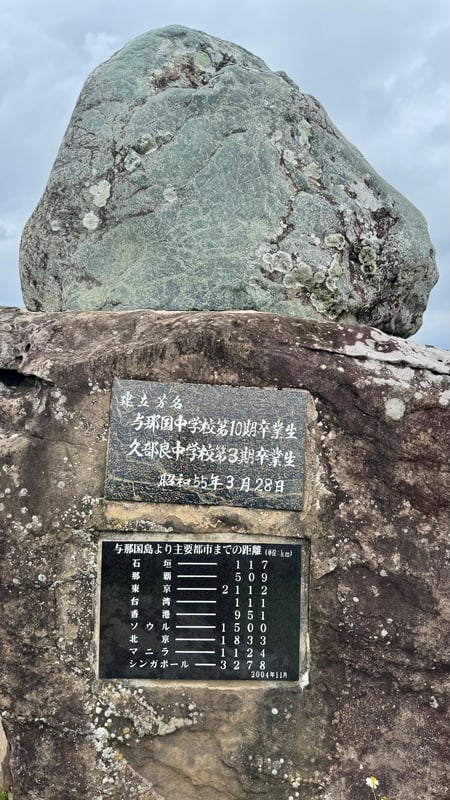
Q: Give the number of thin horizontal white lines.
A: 9